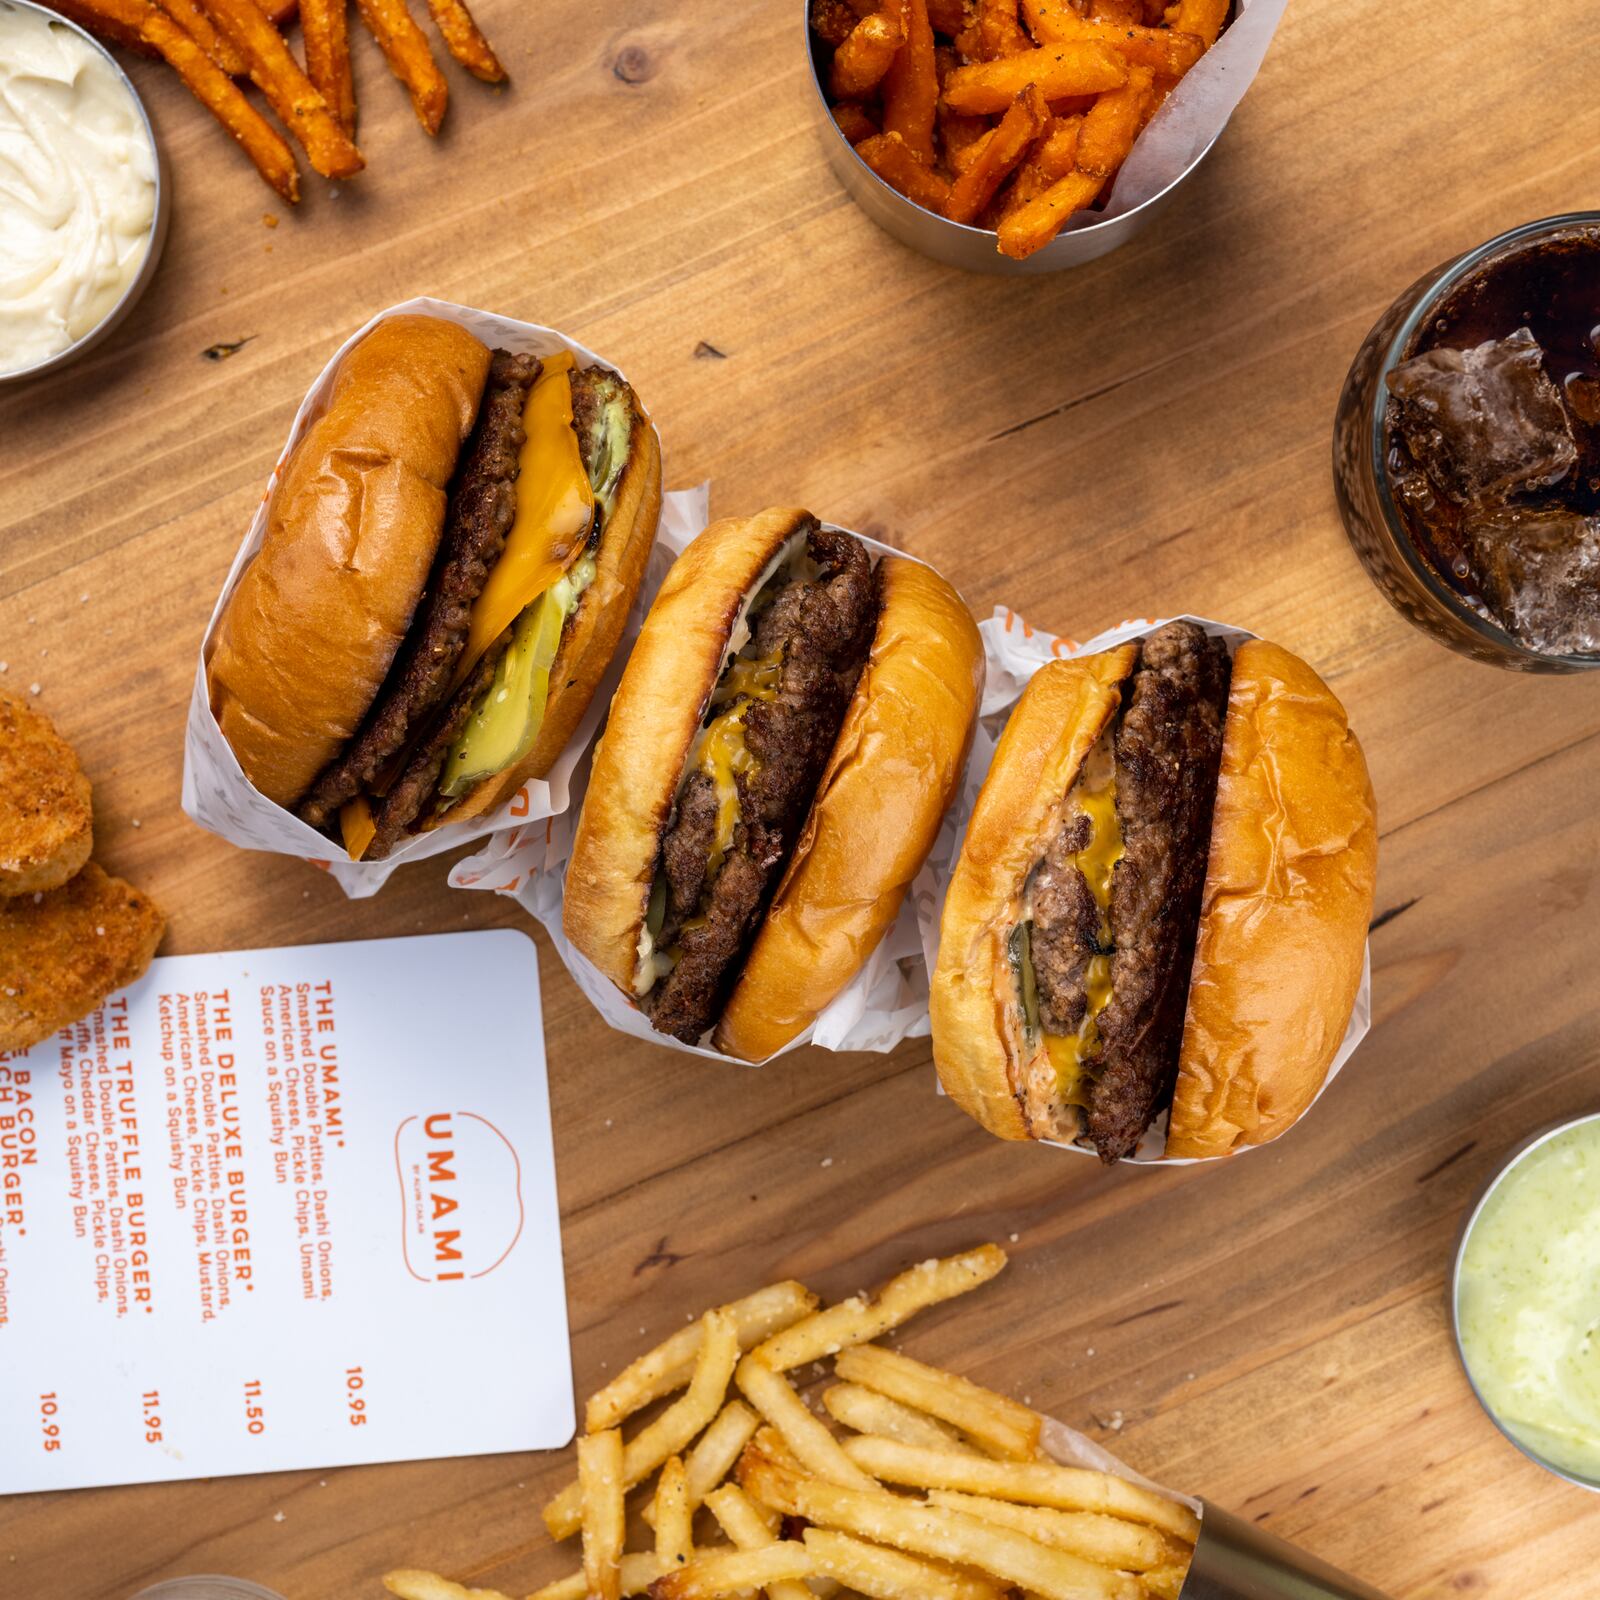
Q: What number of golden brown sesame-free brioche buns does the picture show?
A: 3